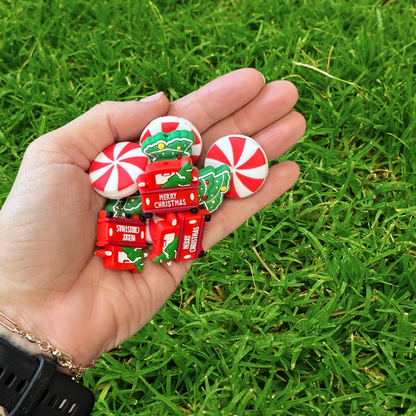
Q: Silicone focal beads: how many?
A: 10